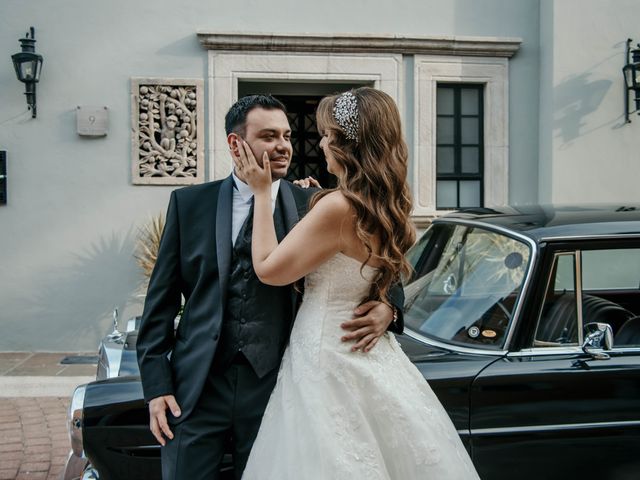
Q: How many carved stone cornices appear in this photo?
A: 1